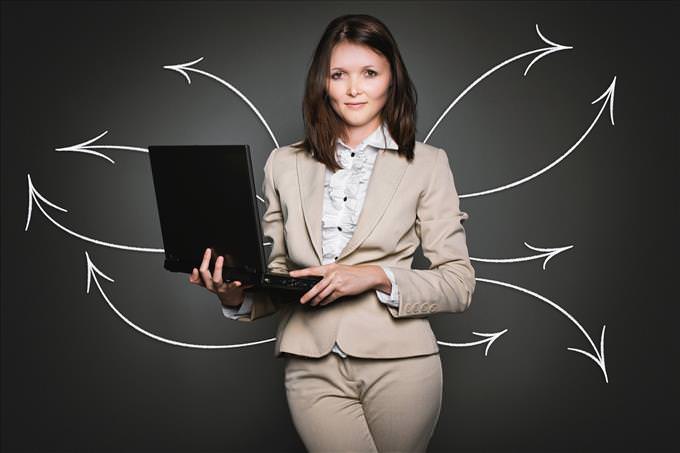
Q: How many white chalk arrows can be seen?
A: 9